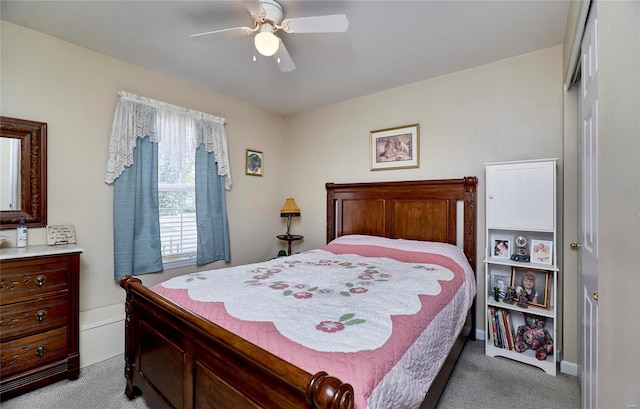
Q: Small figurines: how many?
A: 3